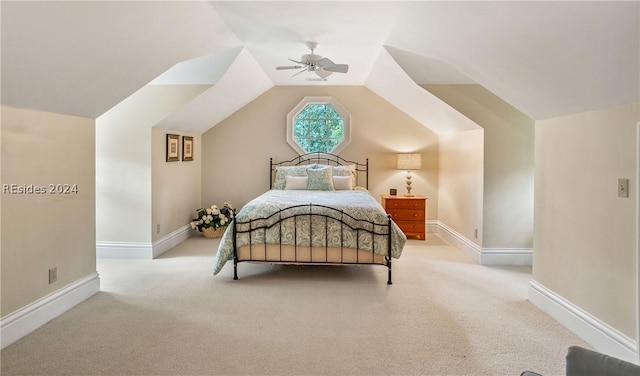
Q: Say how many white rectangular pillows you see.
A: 2